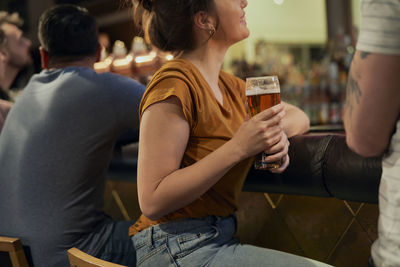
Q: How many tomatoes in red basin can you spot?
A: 0